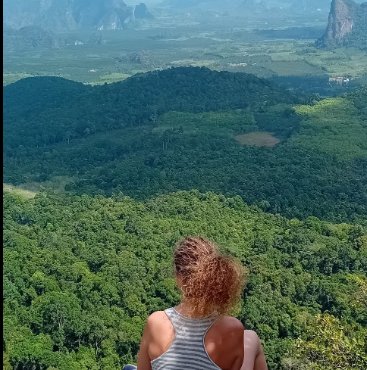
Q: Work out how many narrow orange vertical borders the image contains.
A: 0